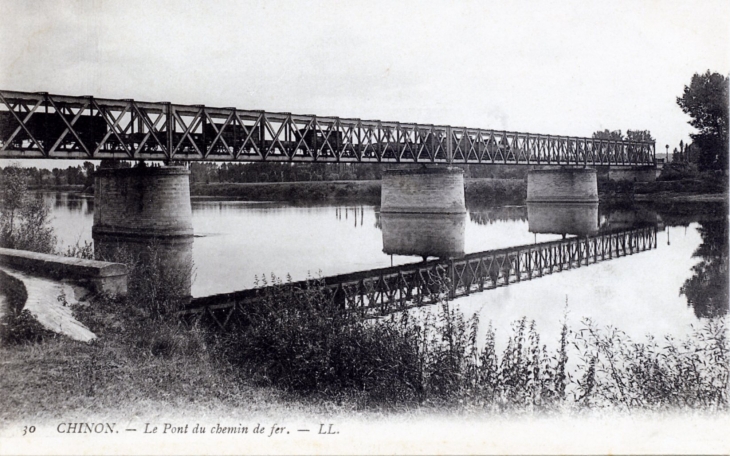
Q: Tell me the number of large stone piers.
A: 3